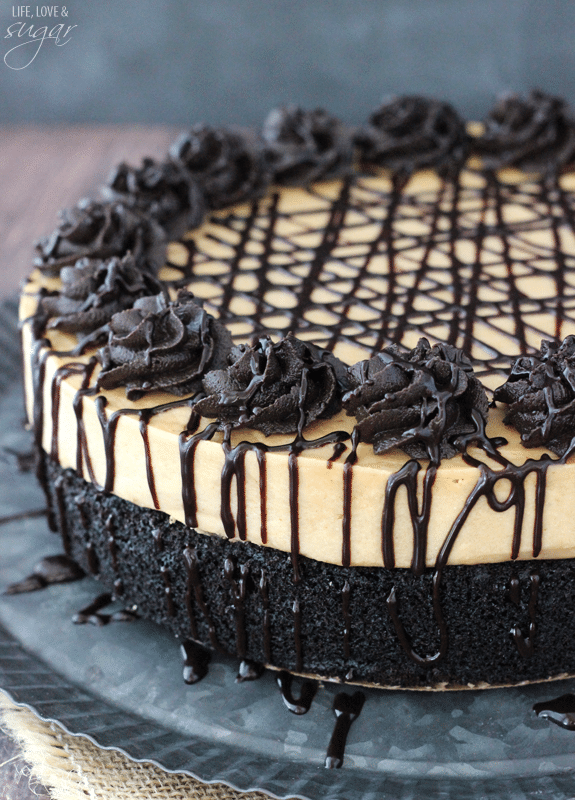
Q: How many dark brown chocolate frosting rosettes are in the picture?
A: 11